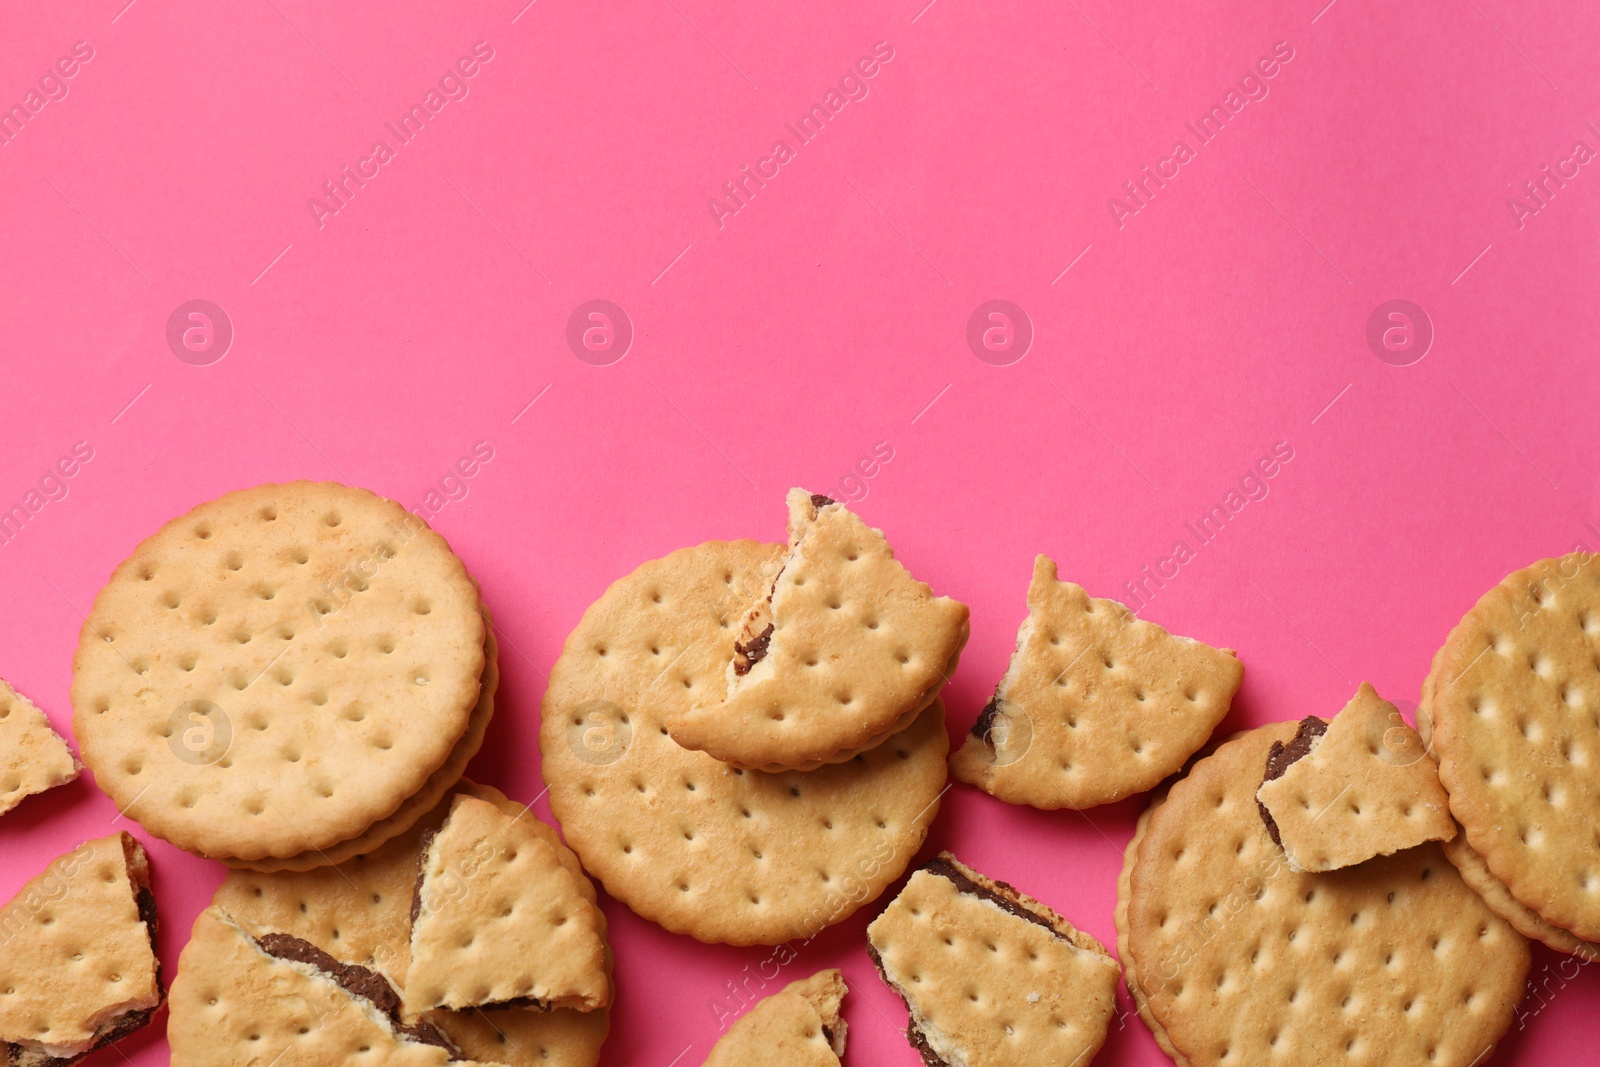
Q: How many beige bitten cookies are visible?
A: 9